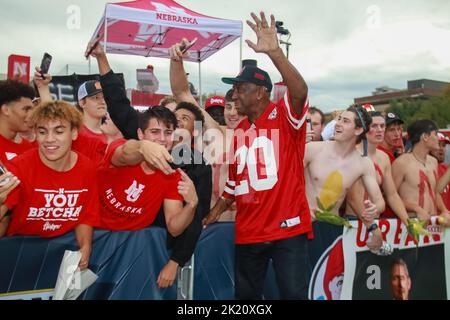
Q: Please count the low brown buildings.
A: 1